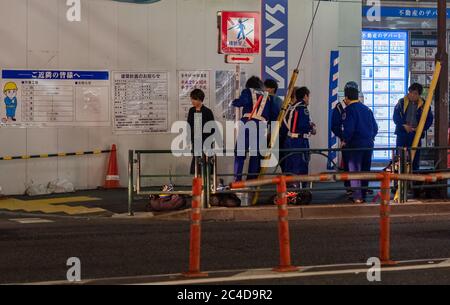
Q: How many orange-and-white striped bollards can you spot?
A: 3